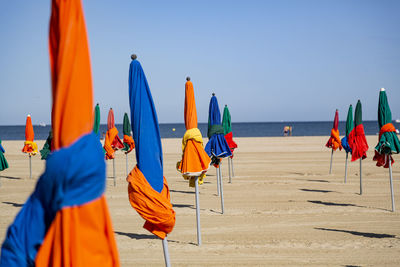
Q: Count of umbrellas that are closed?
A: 15